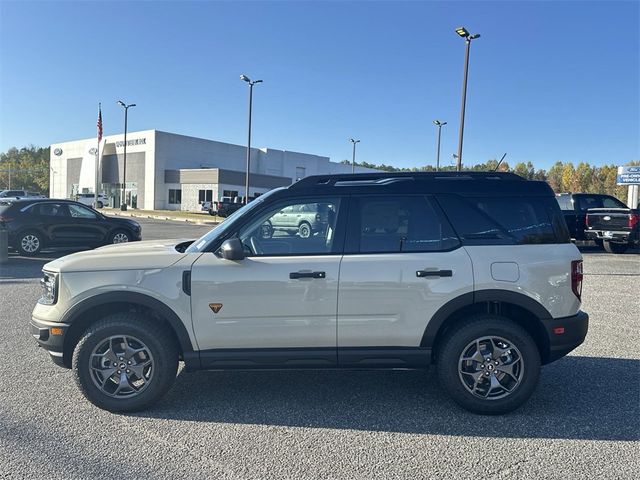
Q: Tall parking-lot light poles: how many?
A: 5